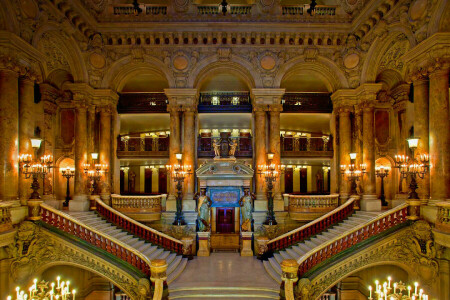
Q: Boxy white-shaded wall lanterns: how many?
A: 6